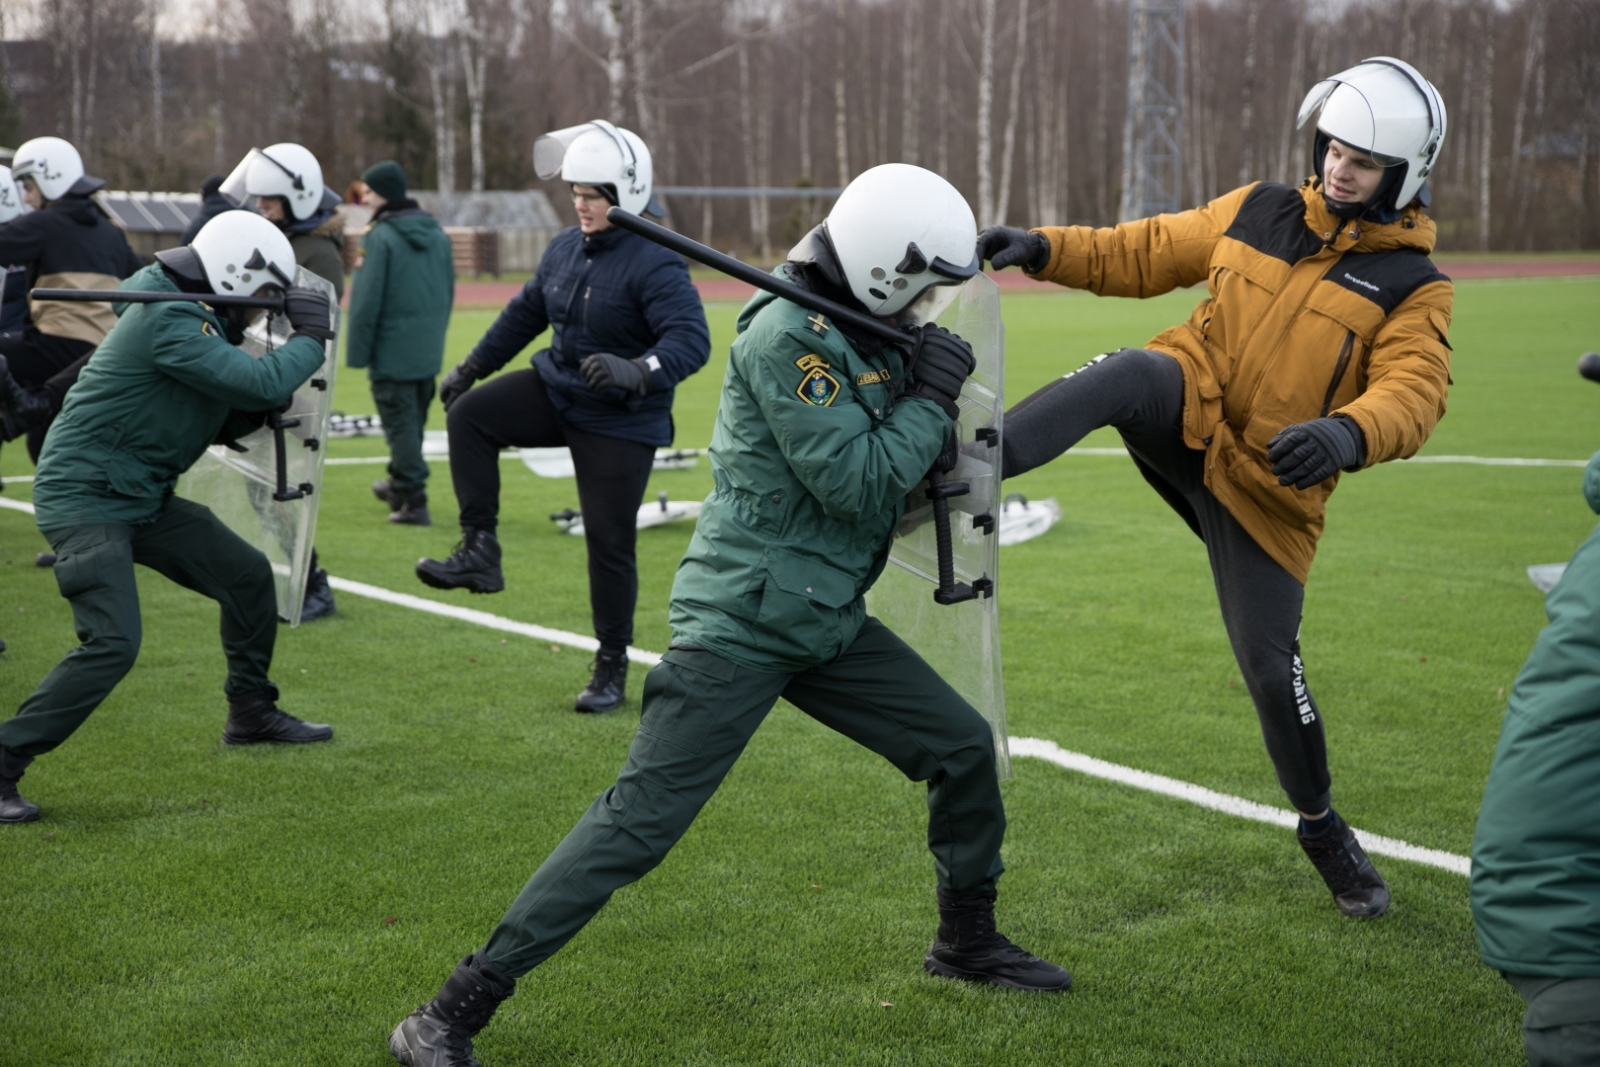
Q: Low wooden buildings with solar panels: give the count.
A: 1